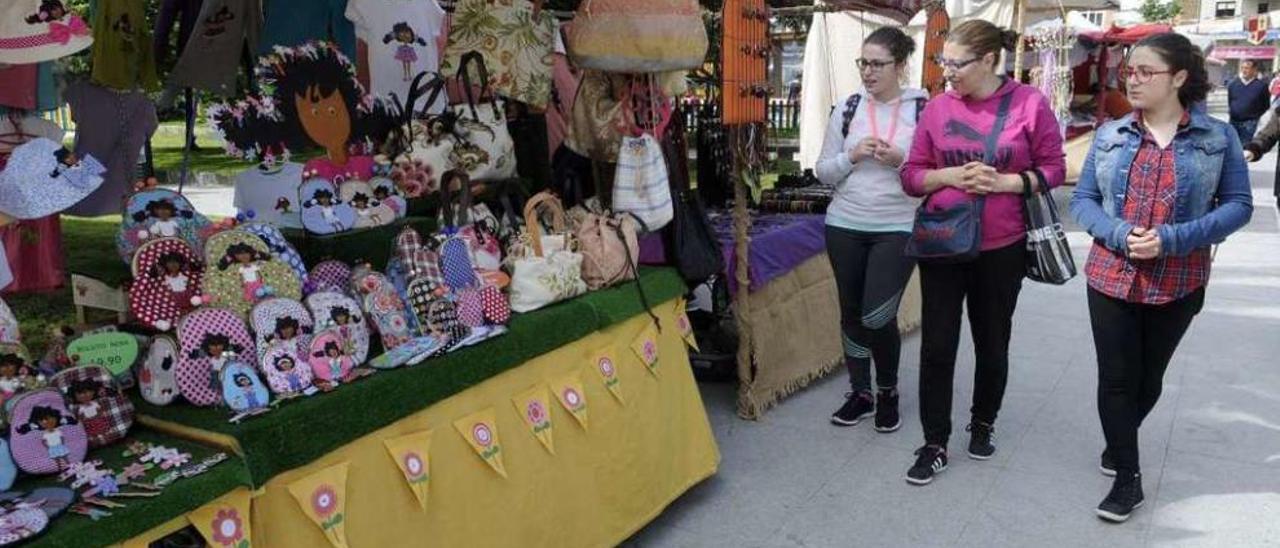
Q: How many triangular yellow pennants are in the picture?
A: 9